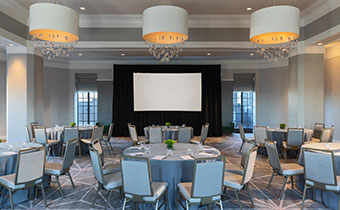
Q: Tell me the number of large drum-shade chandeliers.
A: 3